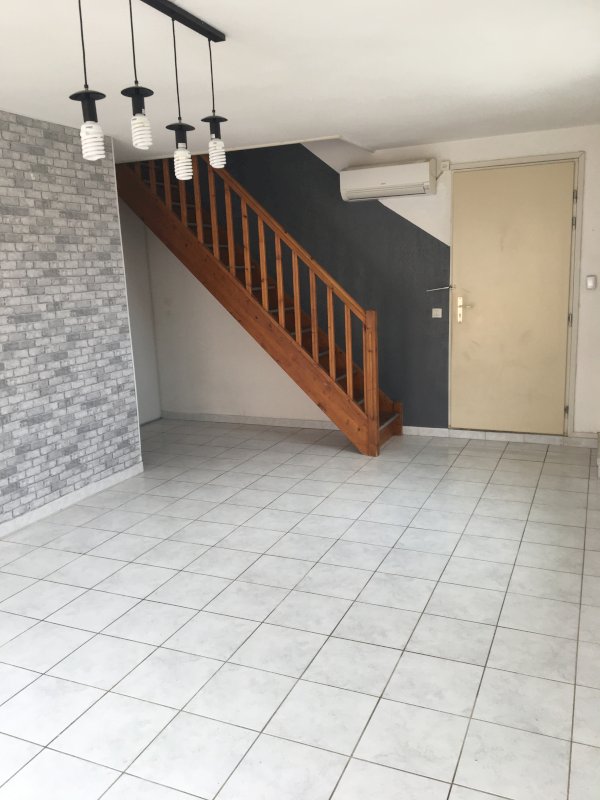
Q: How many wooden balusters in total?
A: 14